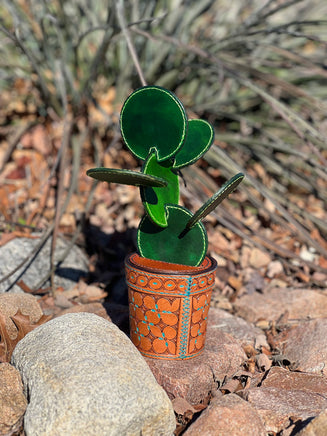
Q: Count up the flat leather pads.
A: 6